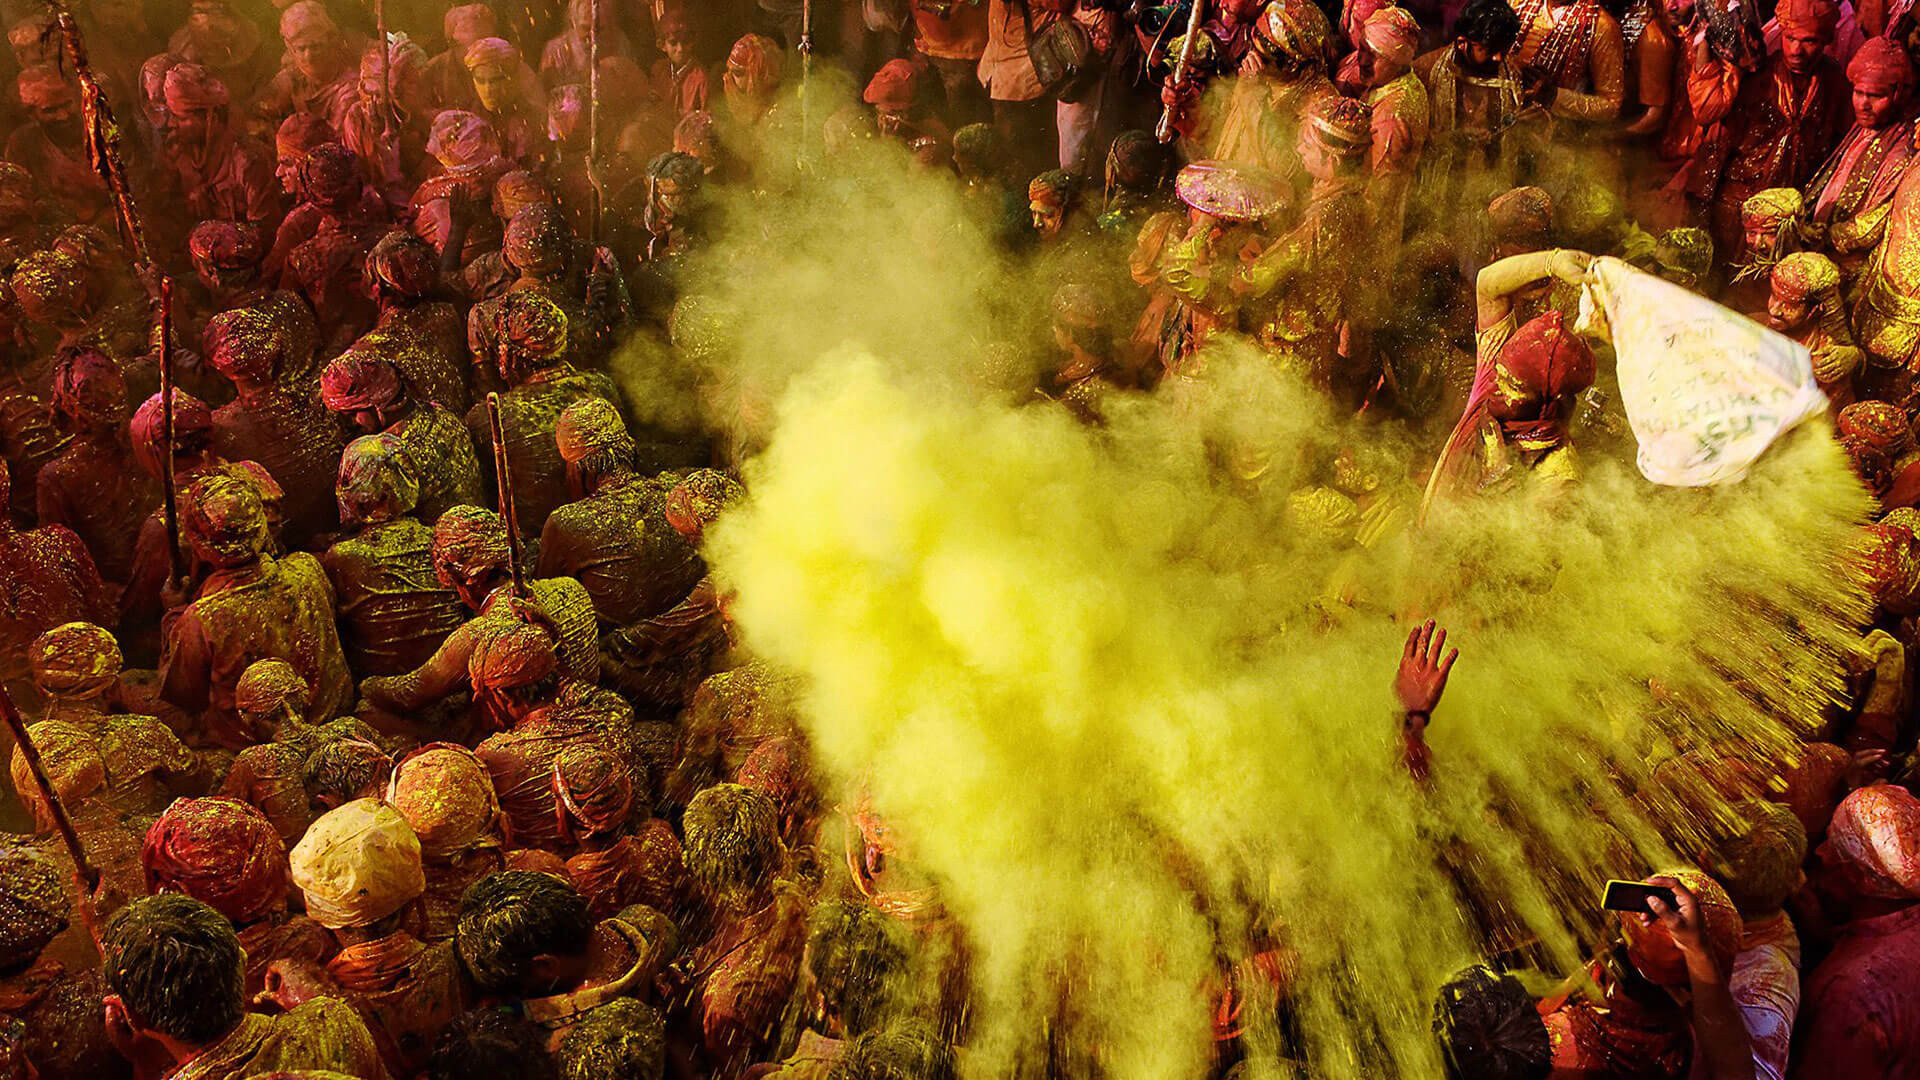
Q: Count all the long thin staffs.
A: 8